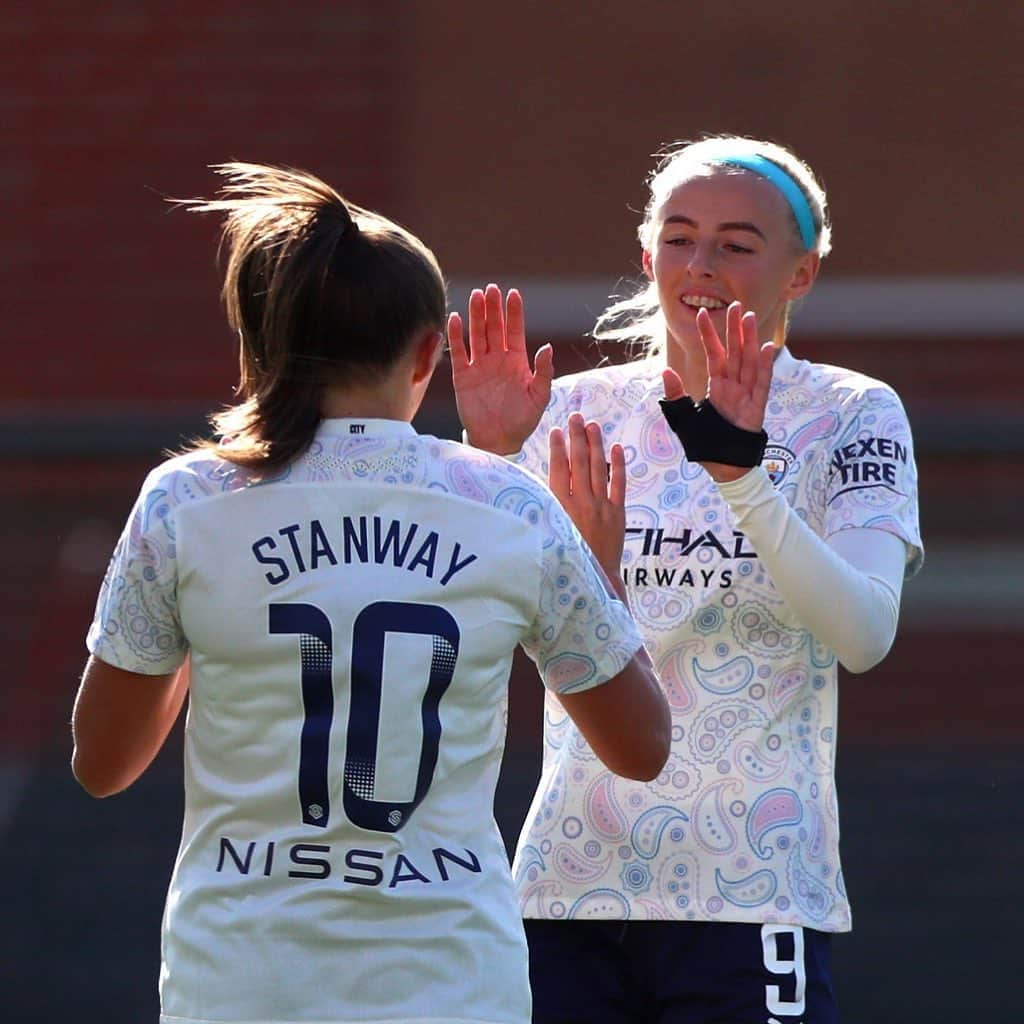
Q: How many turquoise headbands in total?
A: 1